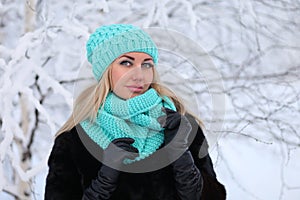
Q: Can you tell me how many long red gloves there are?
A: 0